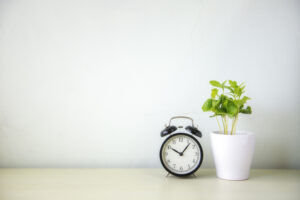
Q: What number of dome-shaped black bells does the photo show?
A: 2